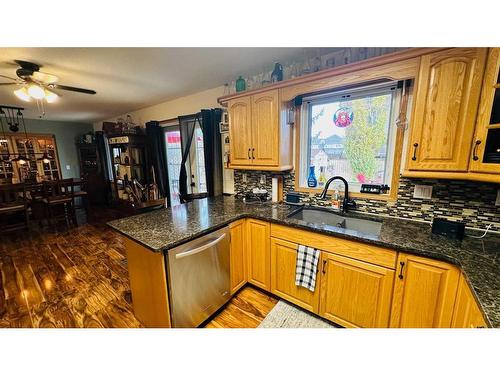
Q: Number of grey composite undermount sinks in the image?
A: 1